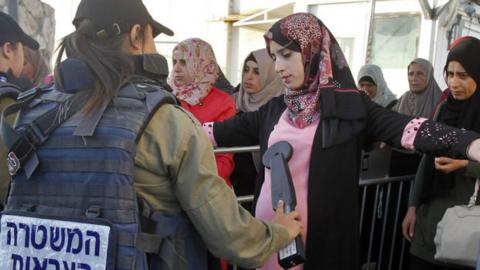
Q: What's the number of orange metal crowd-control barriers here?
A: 0